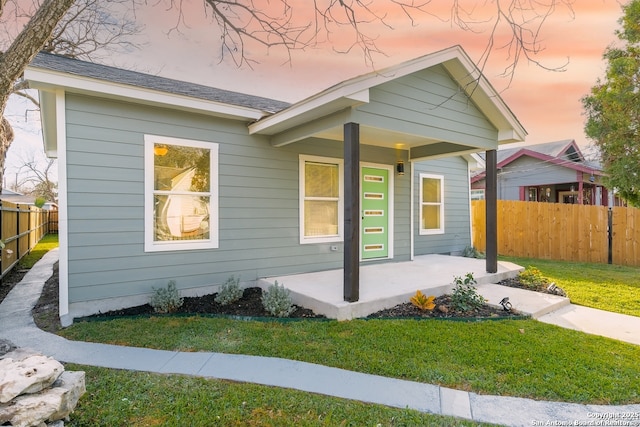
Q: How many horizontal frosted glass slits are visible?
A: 5